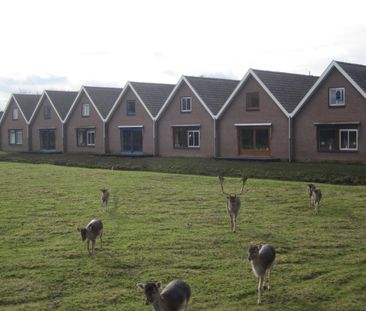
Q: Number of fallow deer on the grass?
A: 6